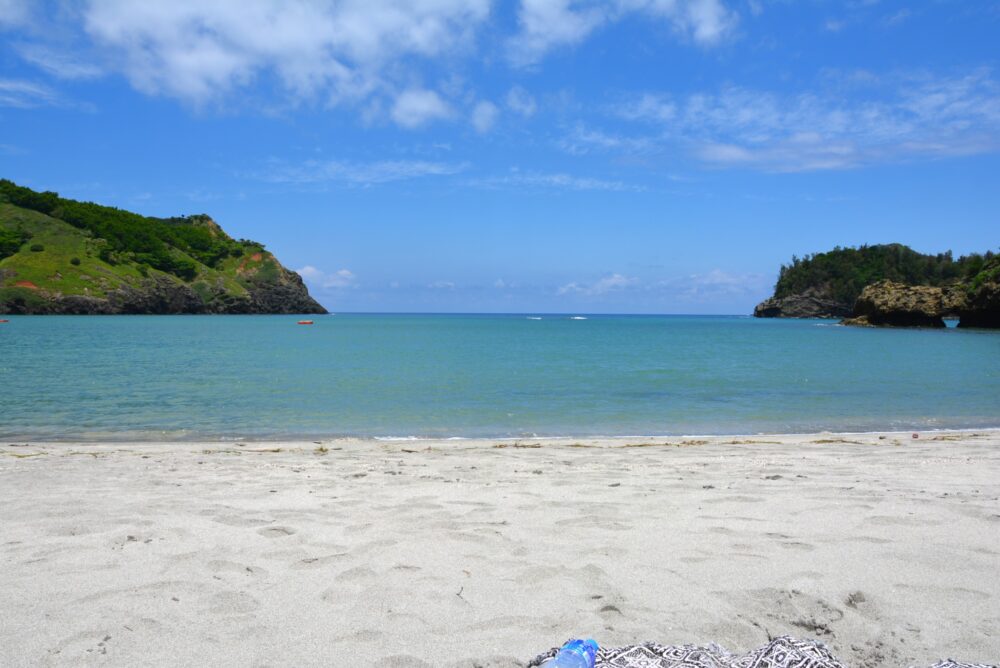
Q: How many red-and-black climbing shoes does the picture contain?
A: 0